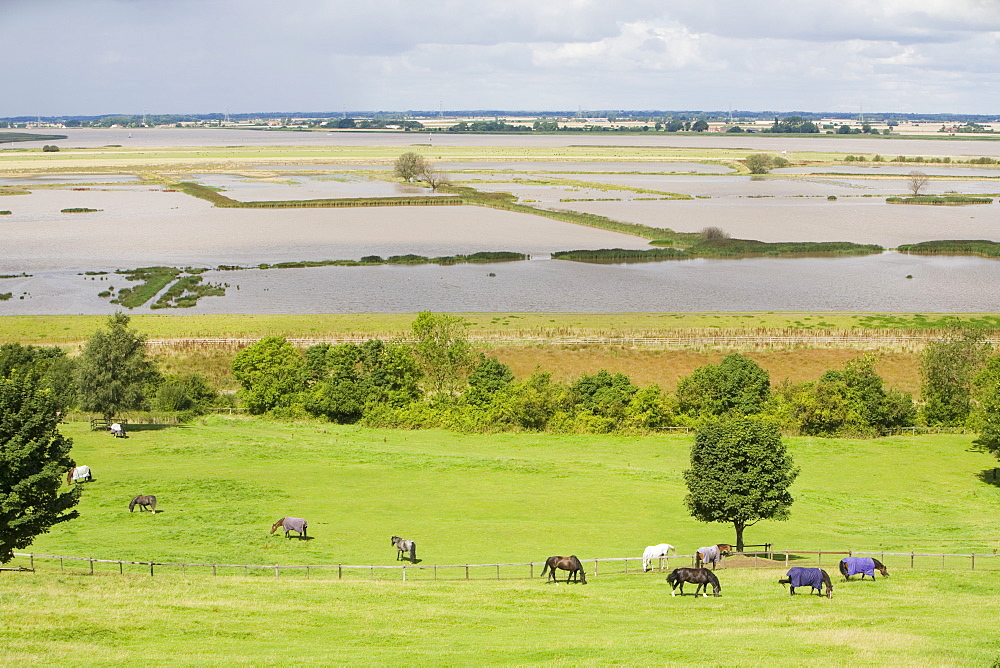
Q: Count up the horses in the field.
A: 11